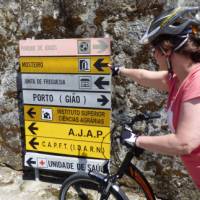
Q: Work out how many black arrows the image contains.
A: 7